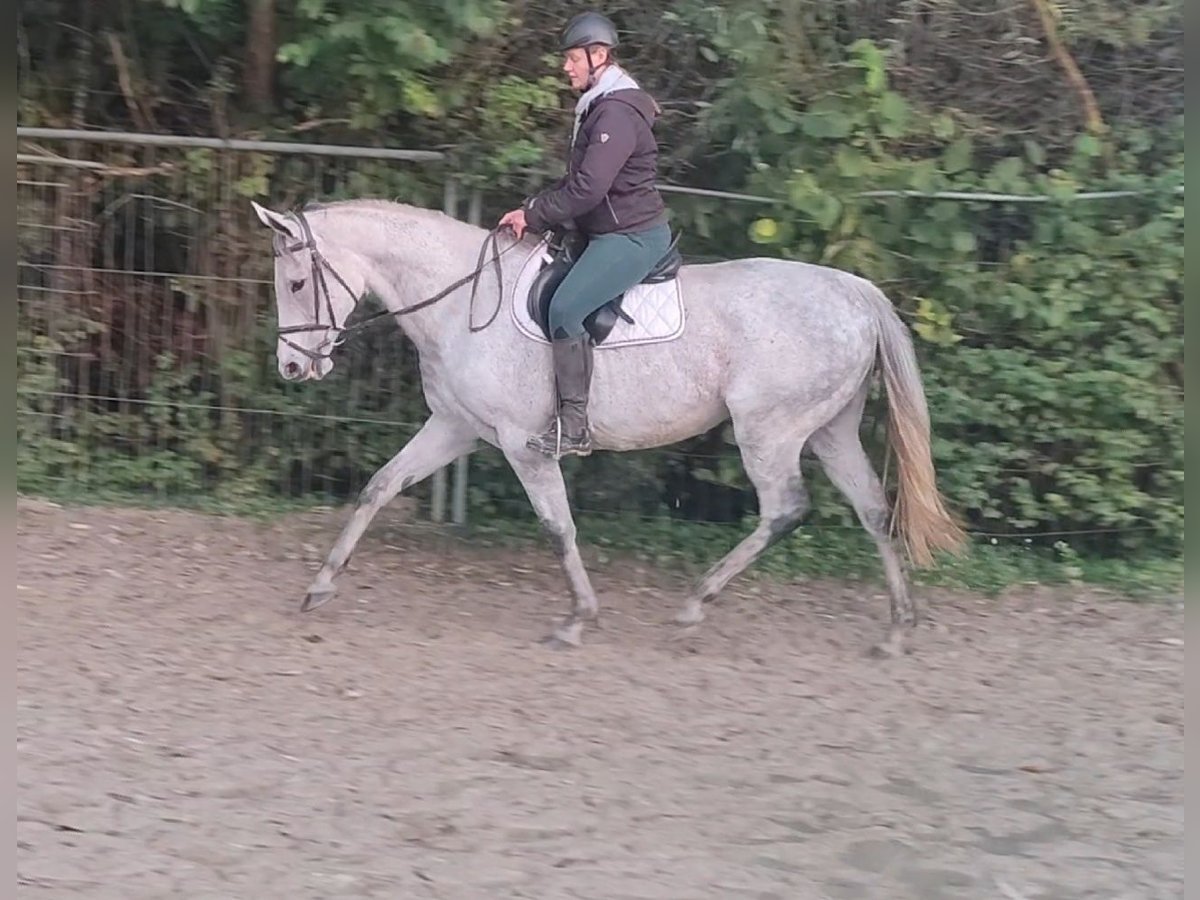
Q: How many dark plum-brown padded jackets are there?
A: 1